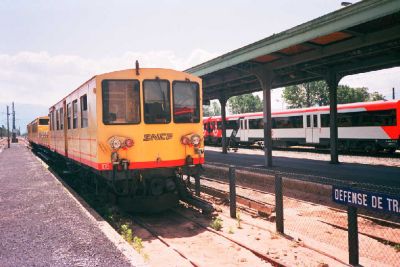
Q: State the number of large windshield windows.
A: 3